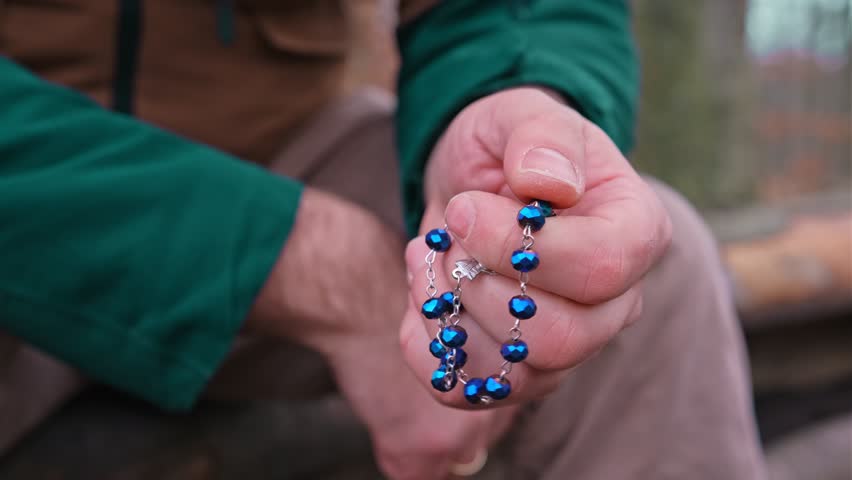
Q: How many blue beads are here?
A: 14